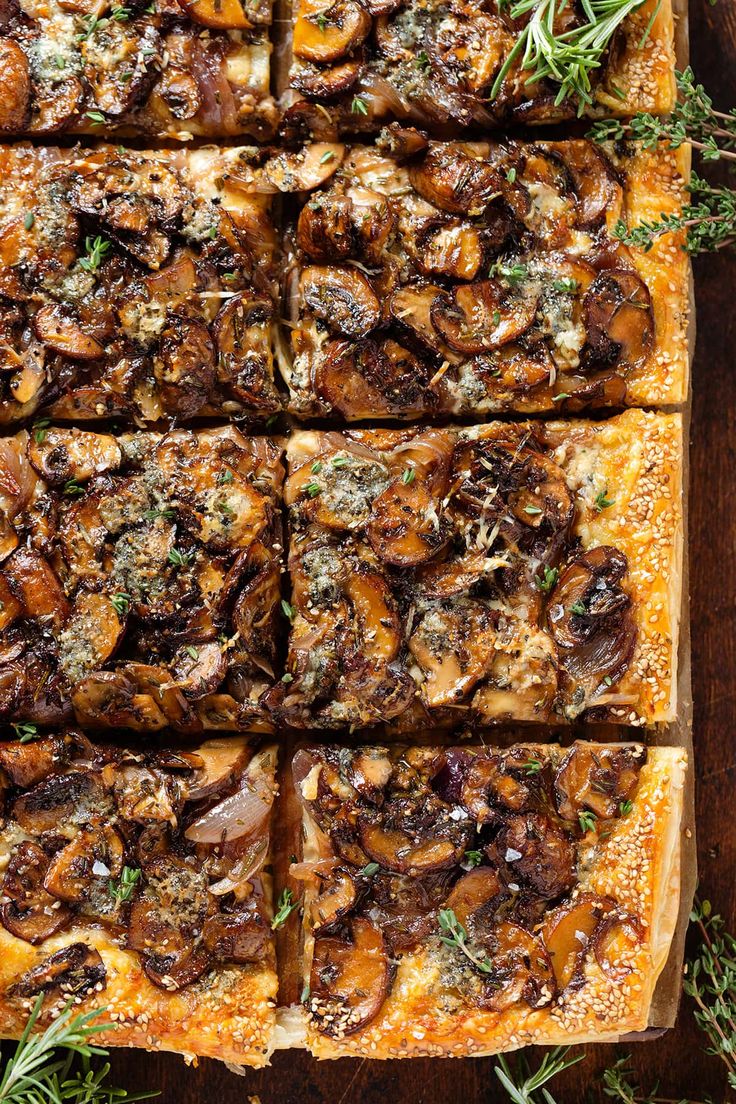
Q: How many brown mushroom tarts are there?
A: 8